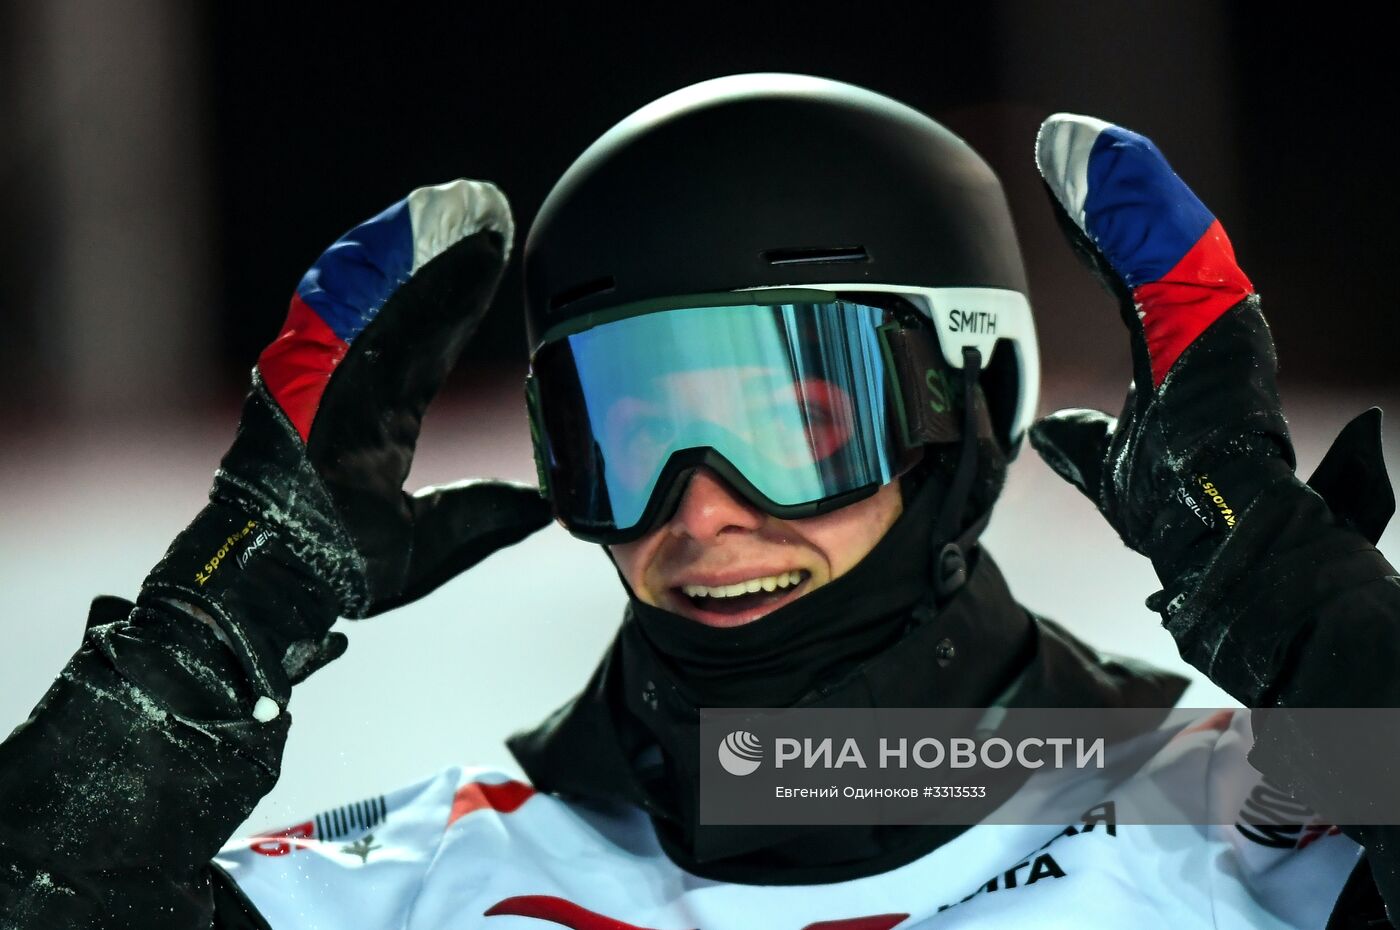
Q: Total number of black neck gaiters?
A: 1